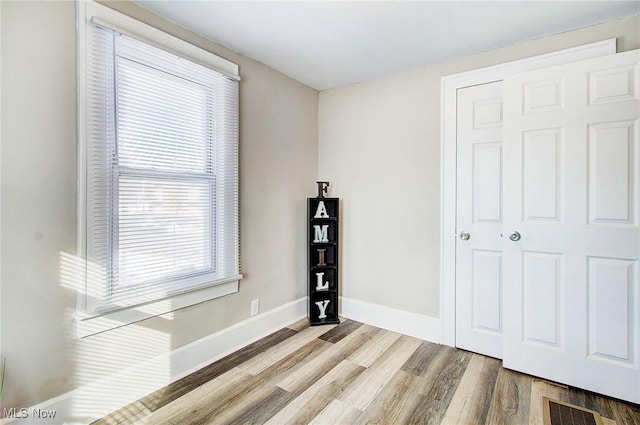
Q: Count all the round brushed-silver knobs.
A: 2